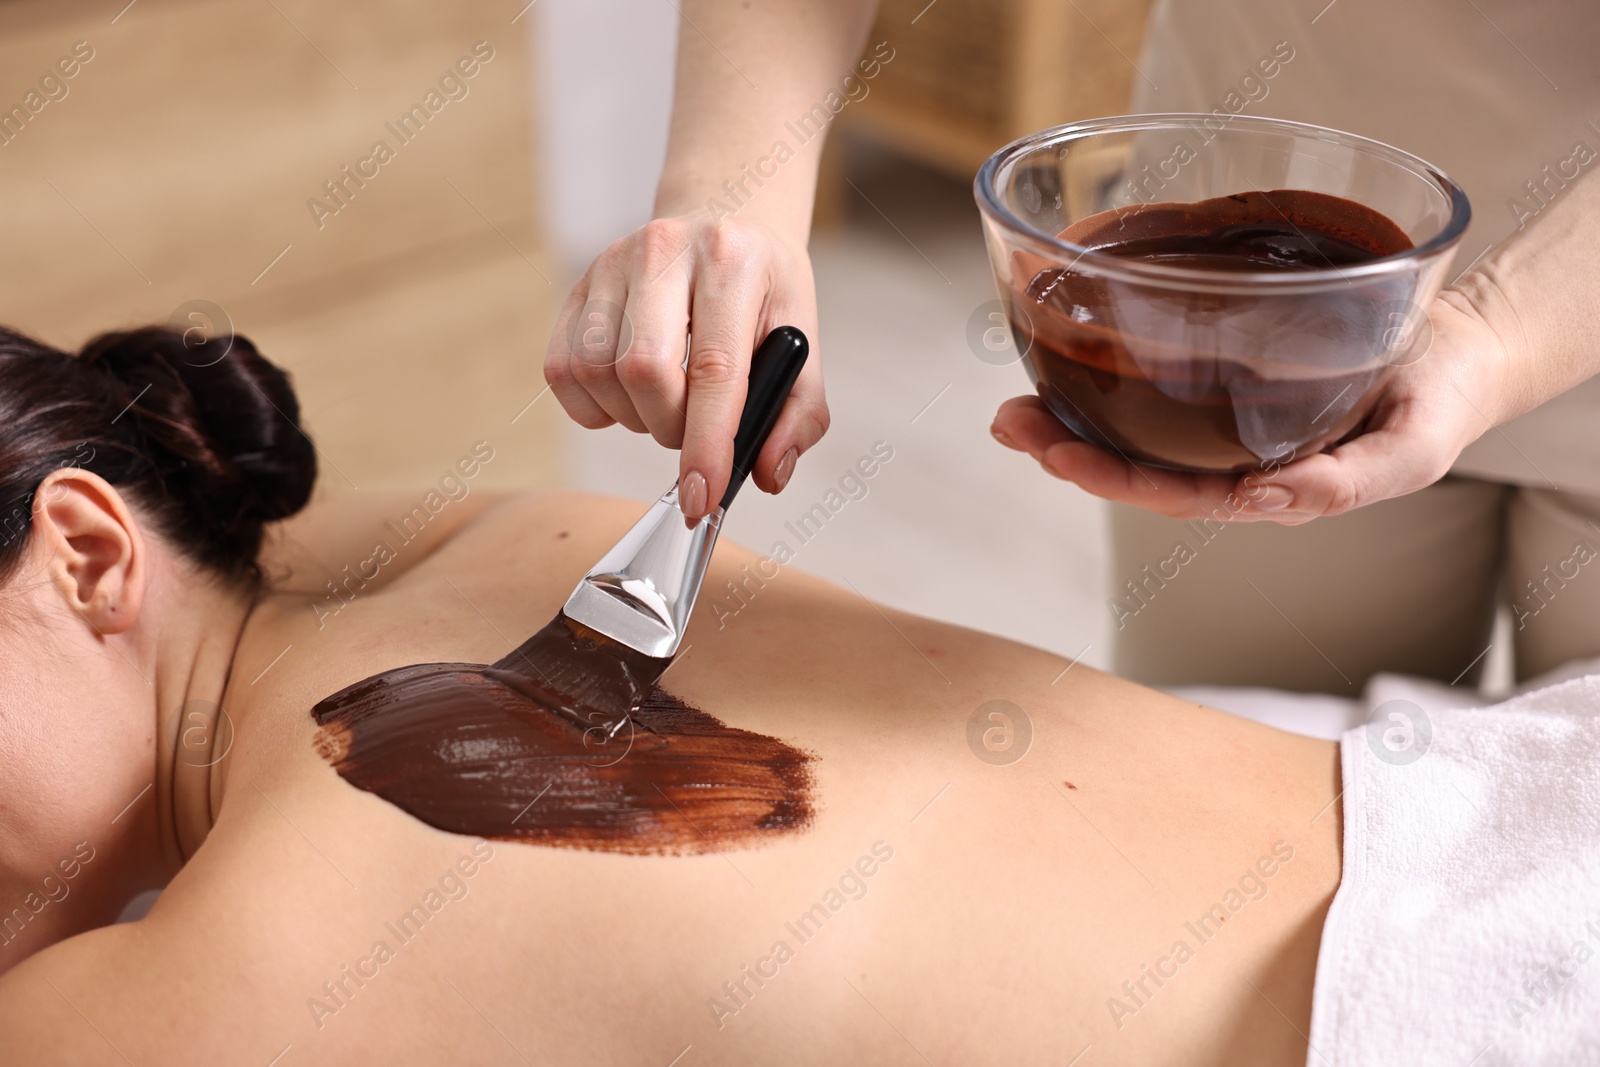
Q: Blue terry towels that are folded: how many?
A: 0